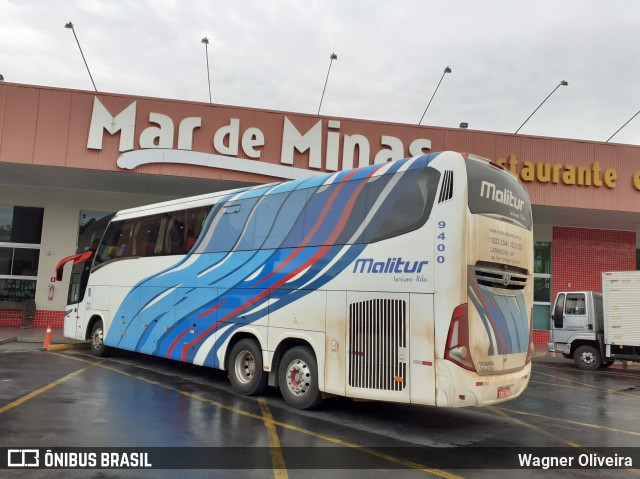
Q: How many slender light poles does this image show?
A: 6